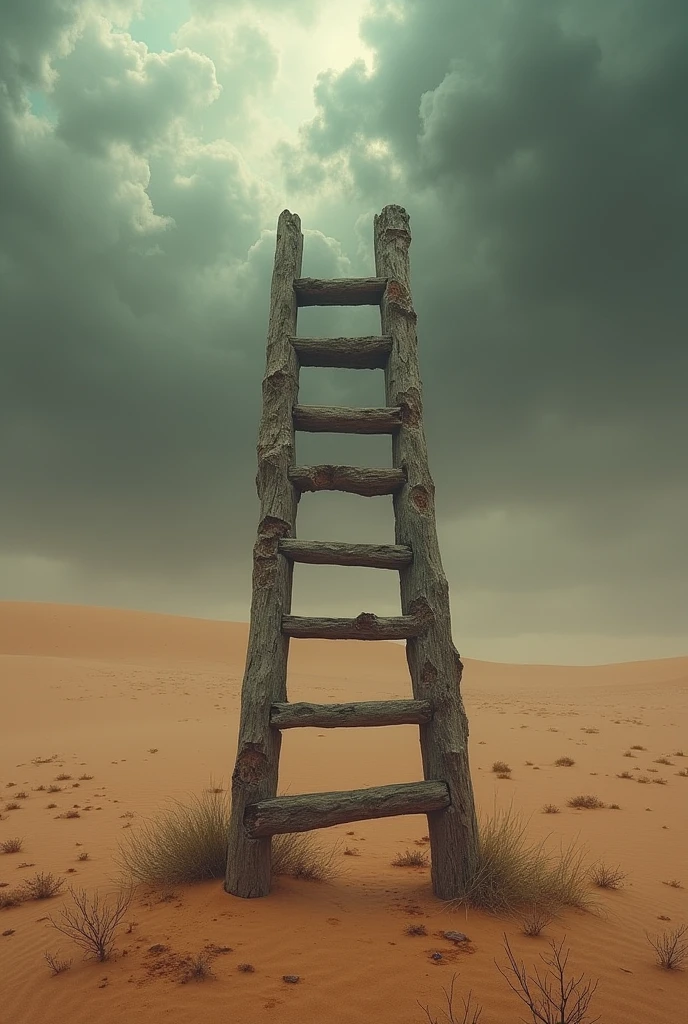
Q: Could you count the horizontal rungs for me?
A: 8